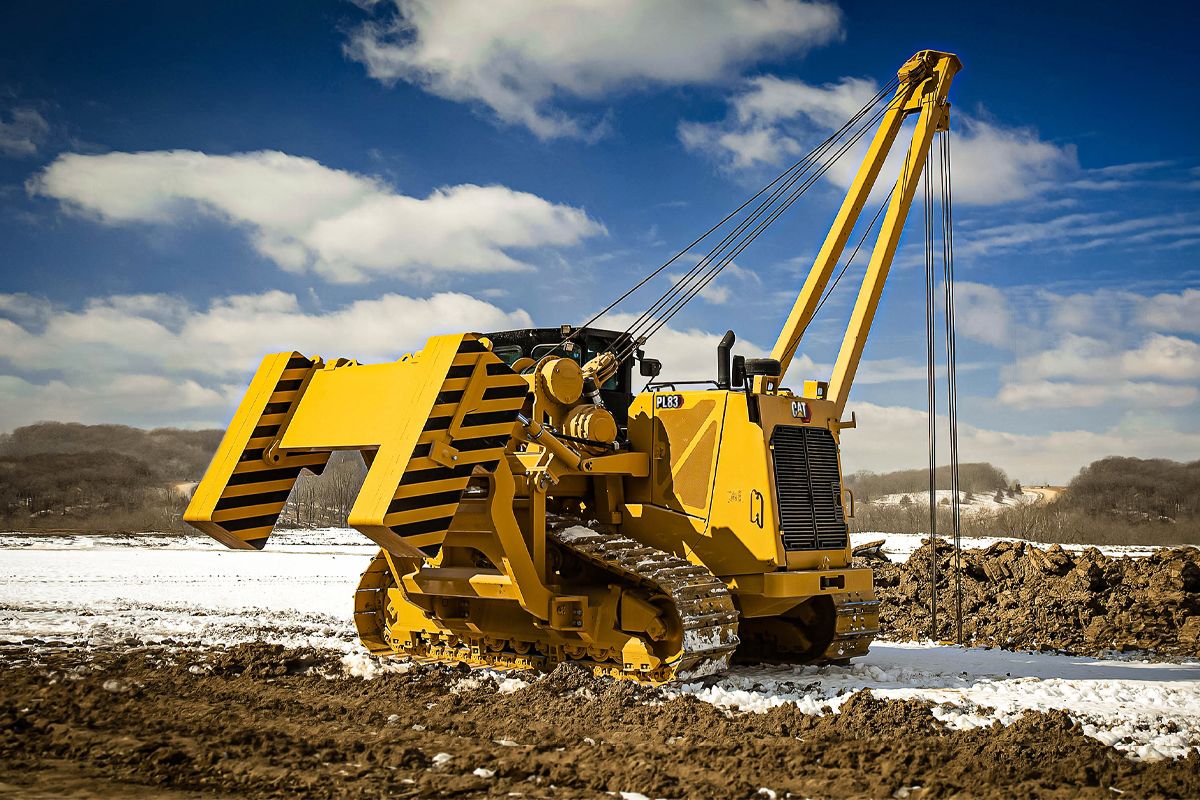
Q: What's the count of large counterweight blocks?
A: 2